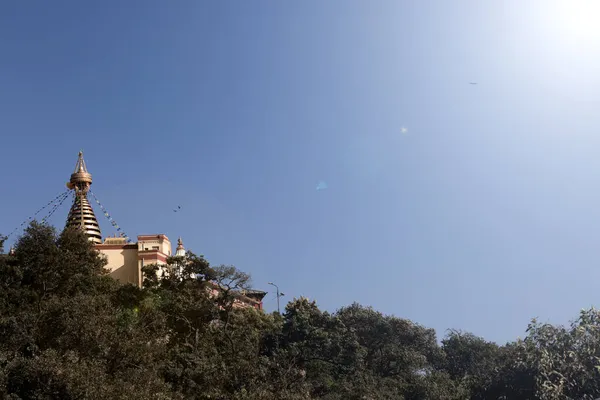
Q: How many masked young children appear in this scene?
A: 0